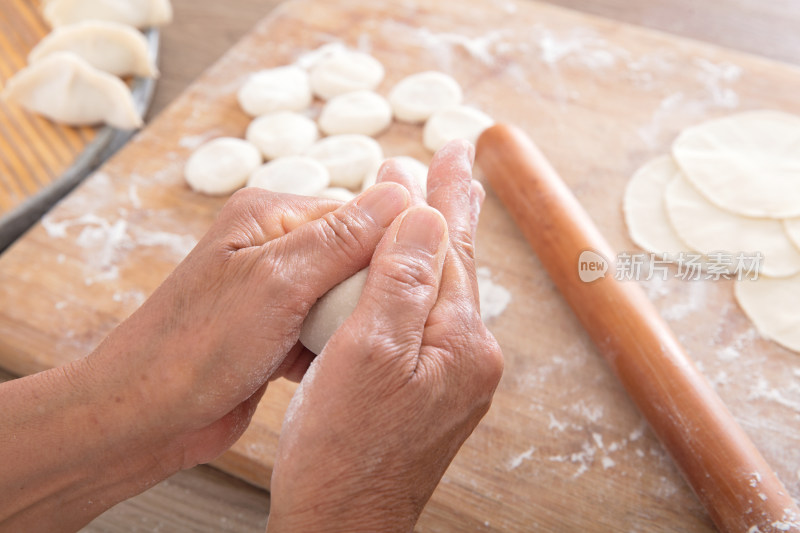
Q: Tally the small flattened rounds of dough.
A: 11